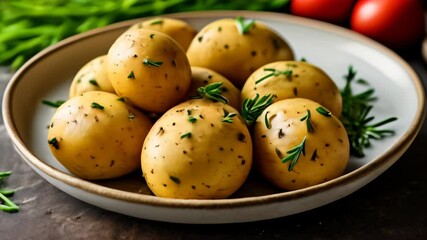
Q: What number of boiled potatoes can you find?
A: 9